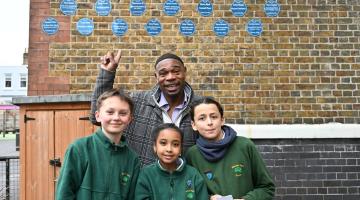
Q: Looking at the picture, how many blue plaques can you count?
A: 14